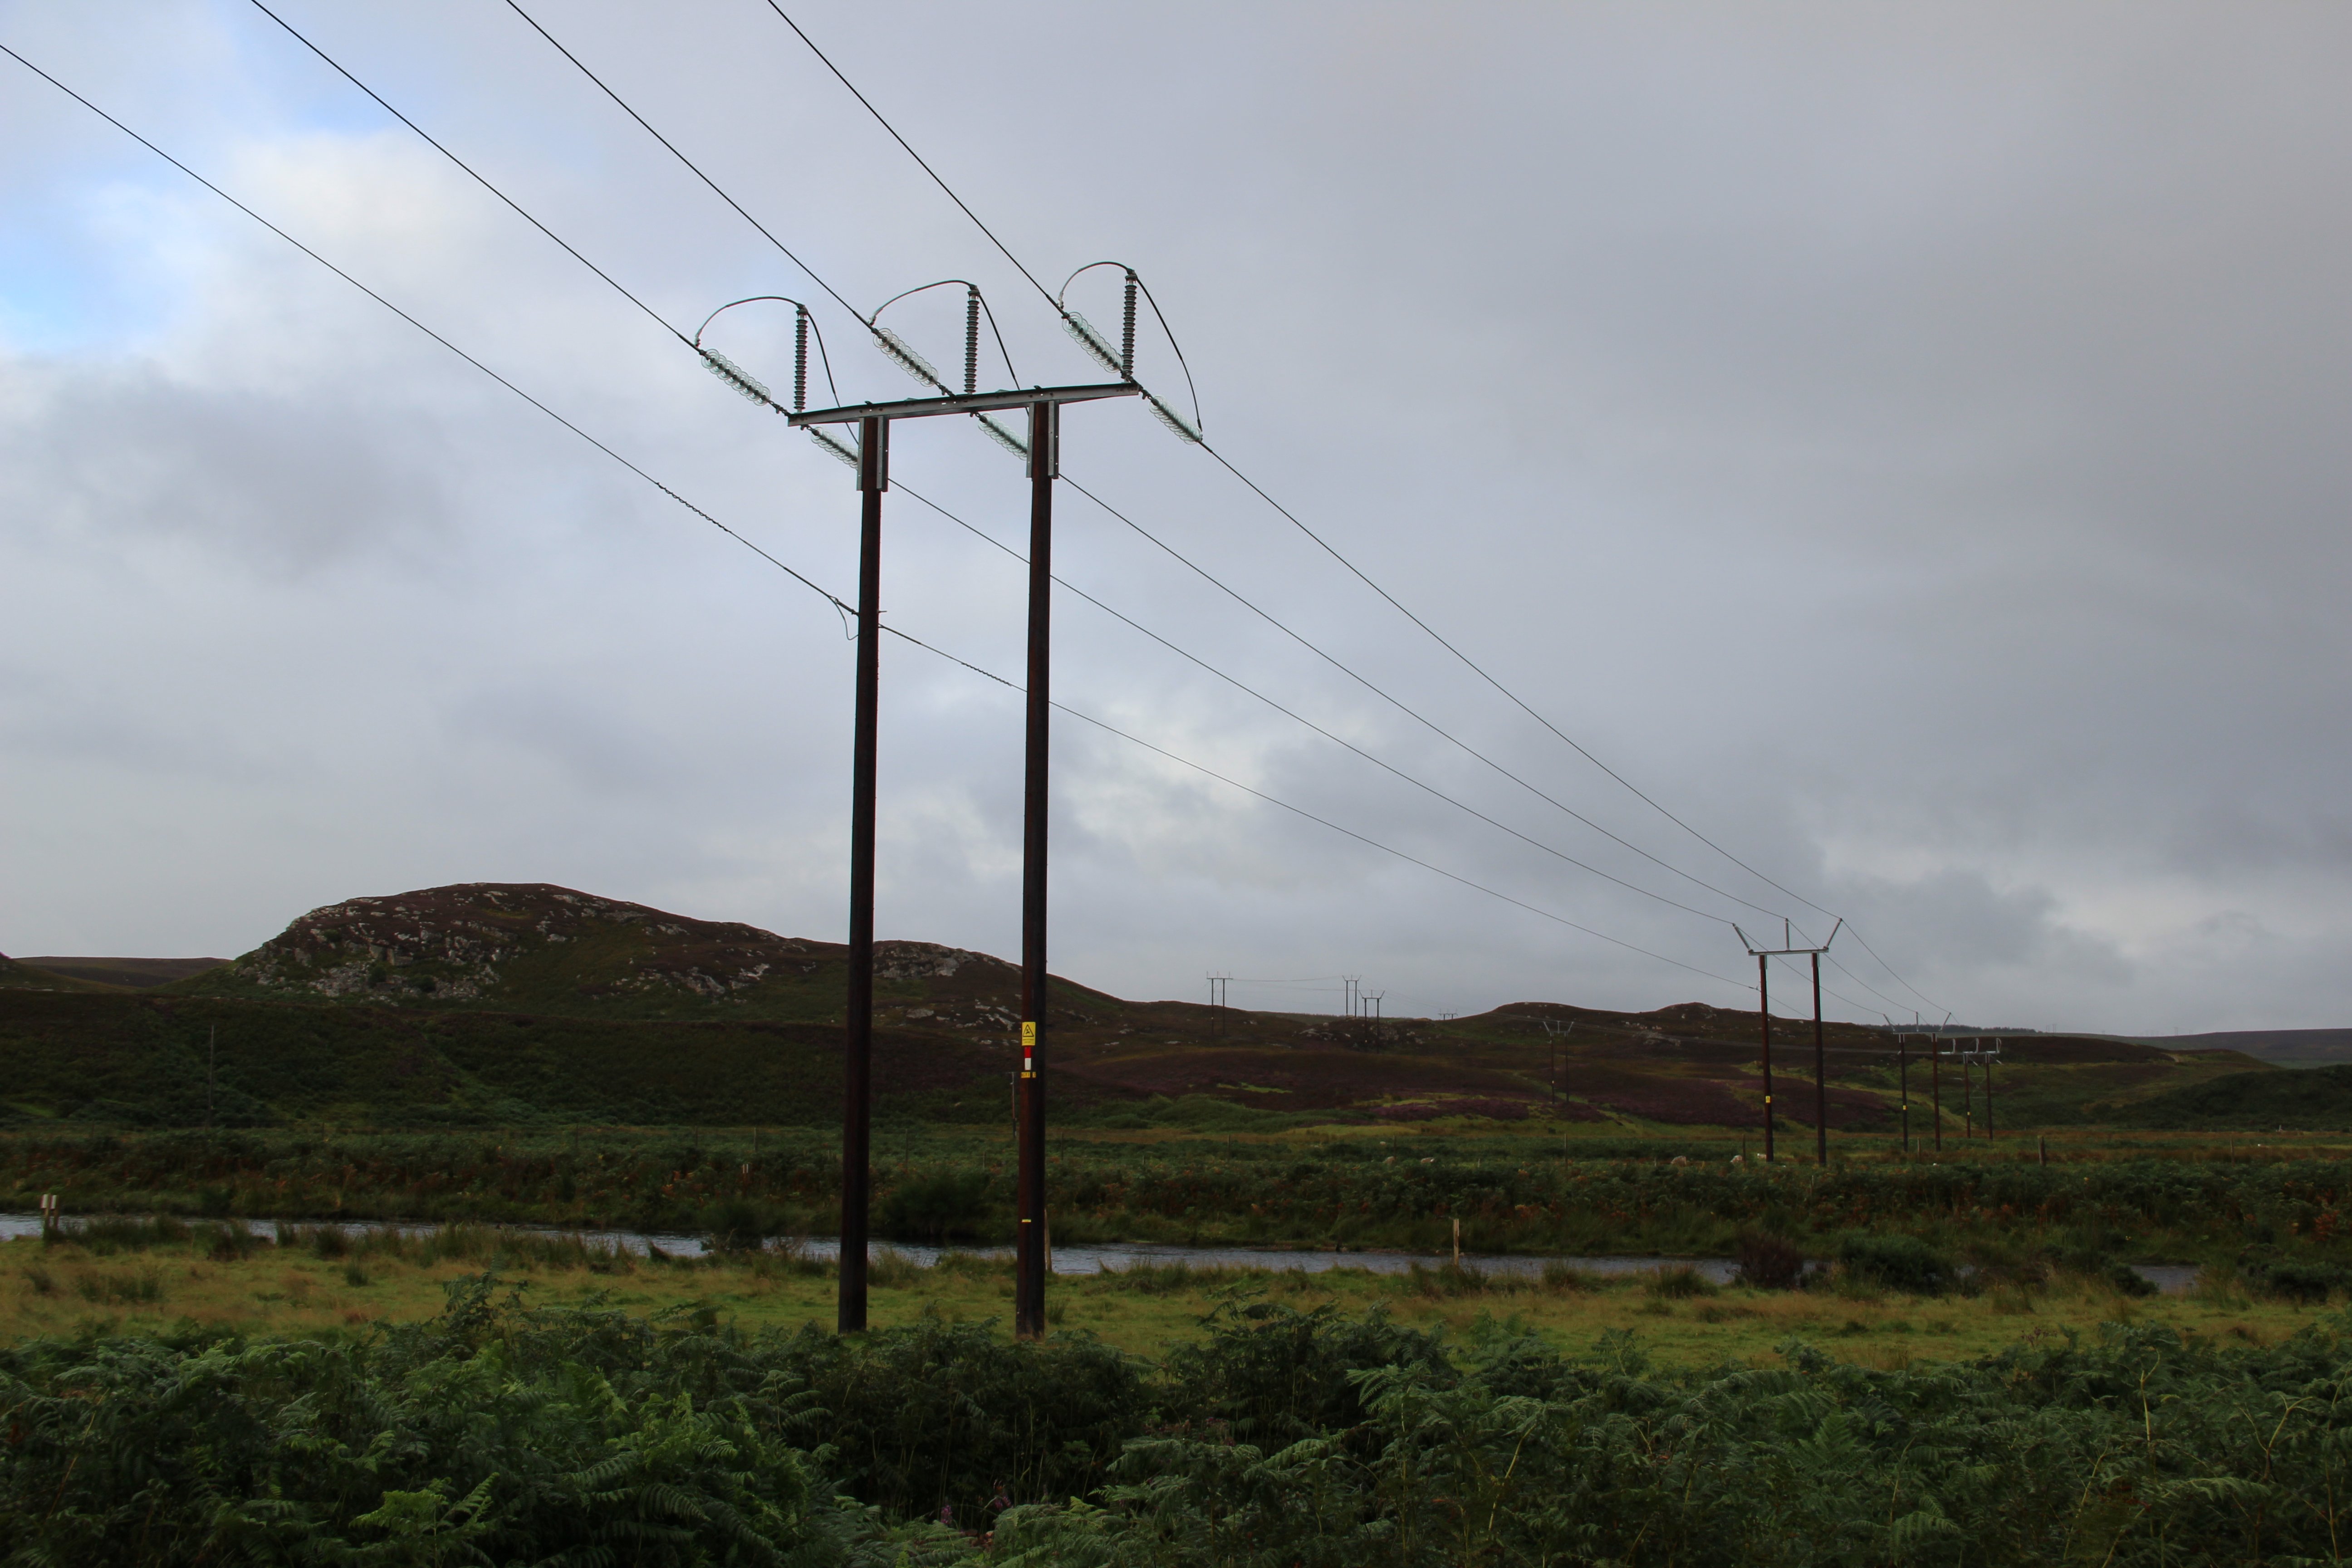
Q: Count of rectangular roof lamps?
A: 0